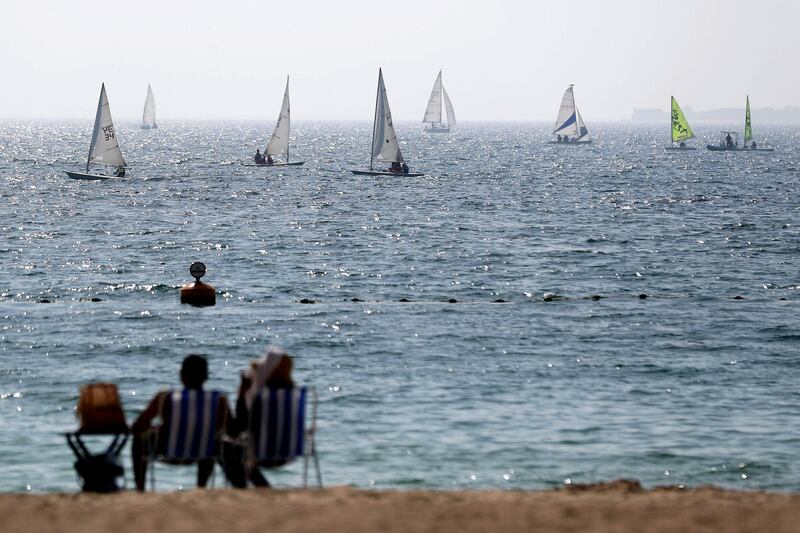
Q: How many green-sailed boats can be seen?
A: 2